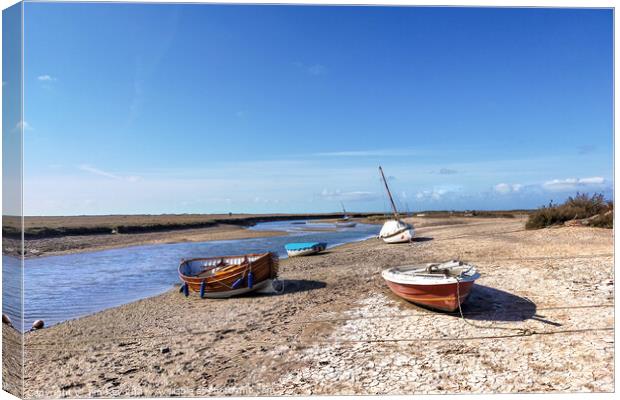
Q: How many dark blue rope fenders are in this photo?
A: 4